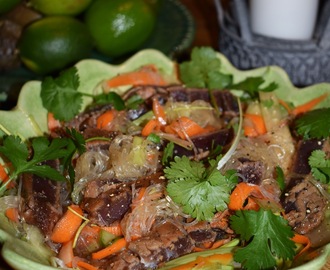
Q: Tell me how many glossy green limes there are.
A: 4